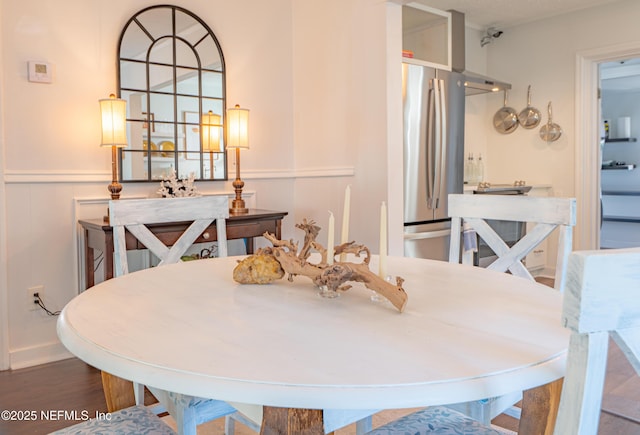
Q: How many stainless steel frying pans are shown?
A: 3